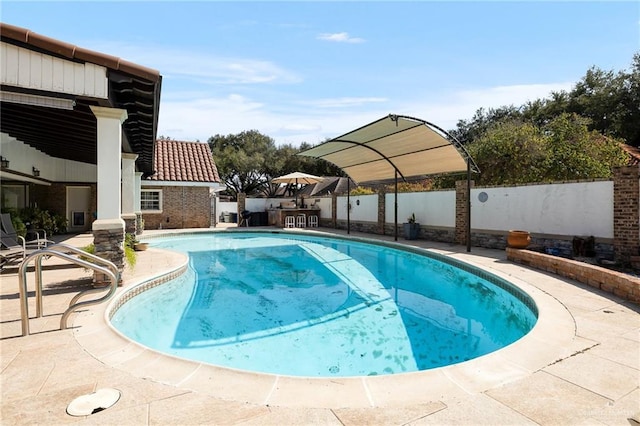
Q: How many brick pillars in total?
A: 5